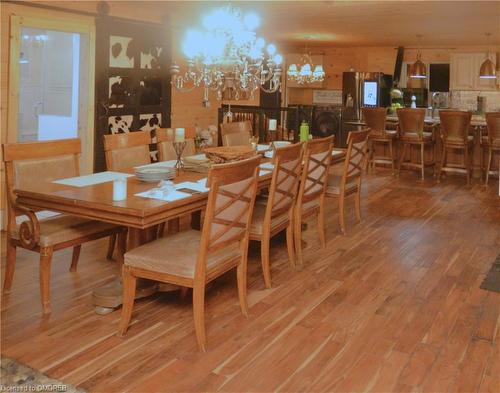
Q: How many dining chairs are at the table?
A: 8